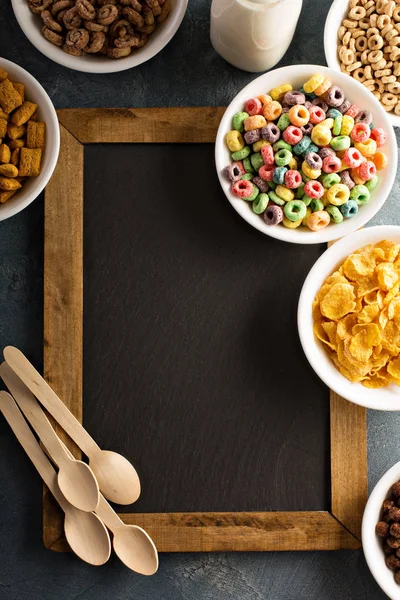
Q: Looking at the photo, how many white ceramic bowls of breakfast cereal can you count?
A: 6